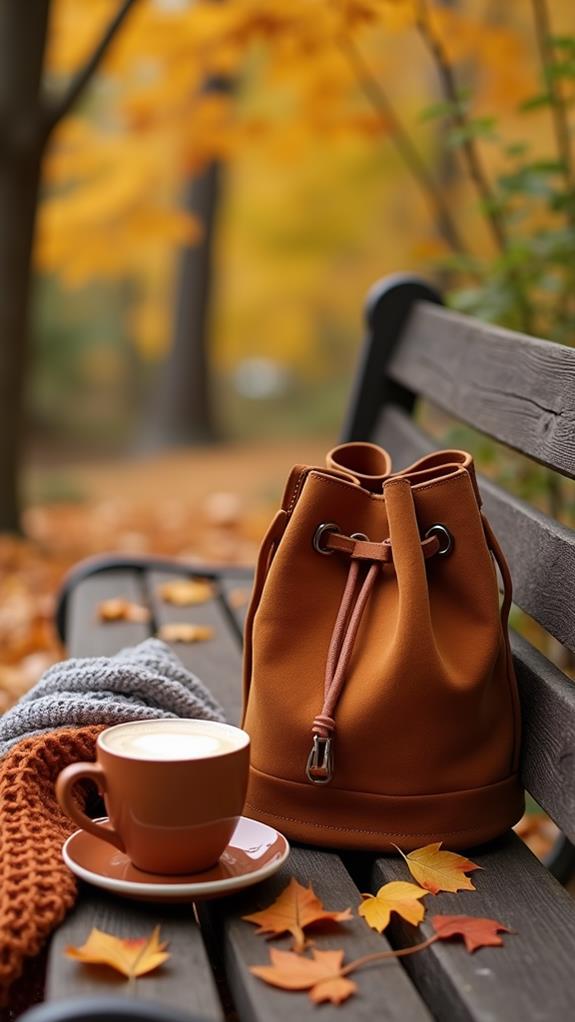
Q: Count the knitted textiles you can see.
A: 2